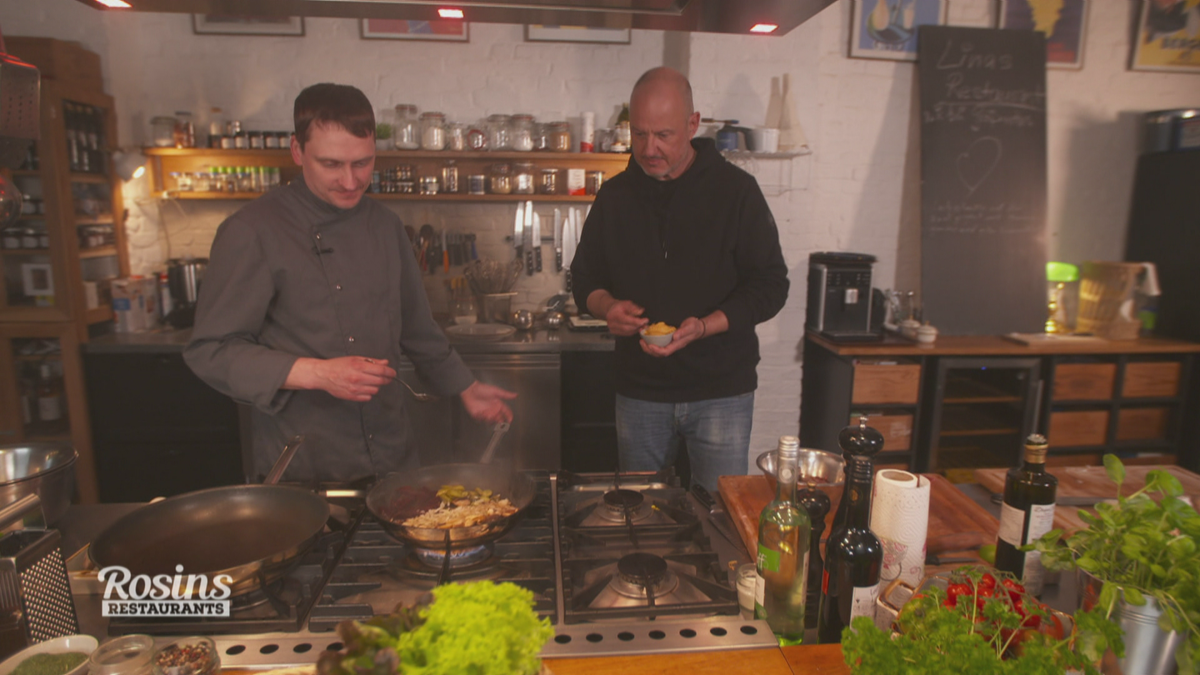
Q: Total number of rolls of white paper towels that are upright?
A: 1